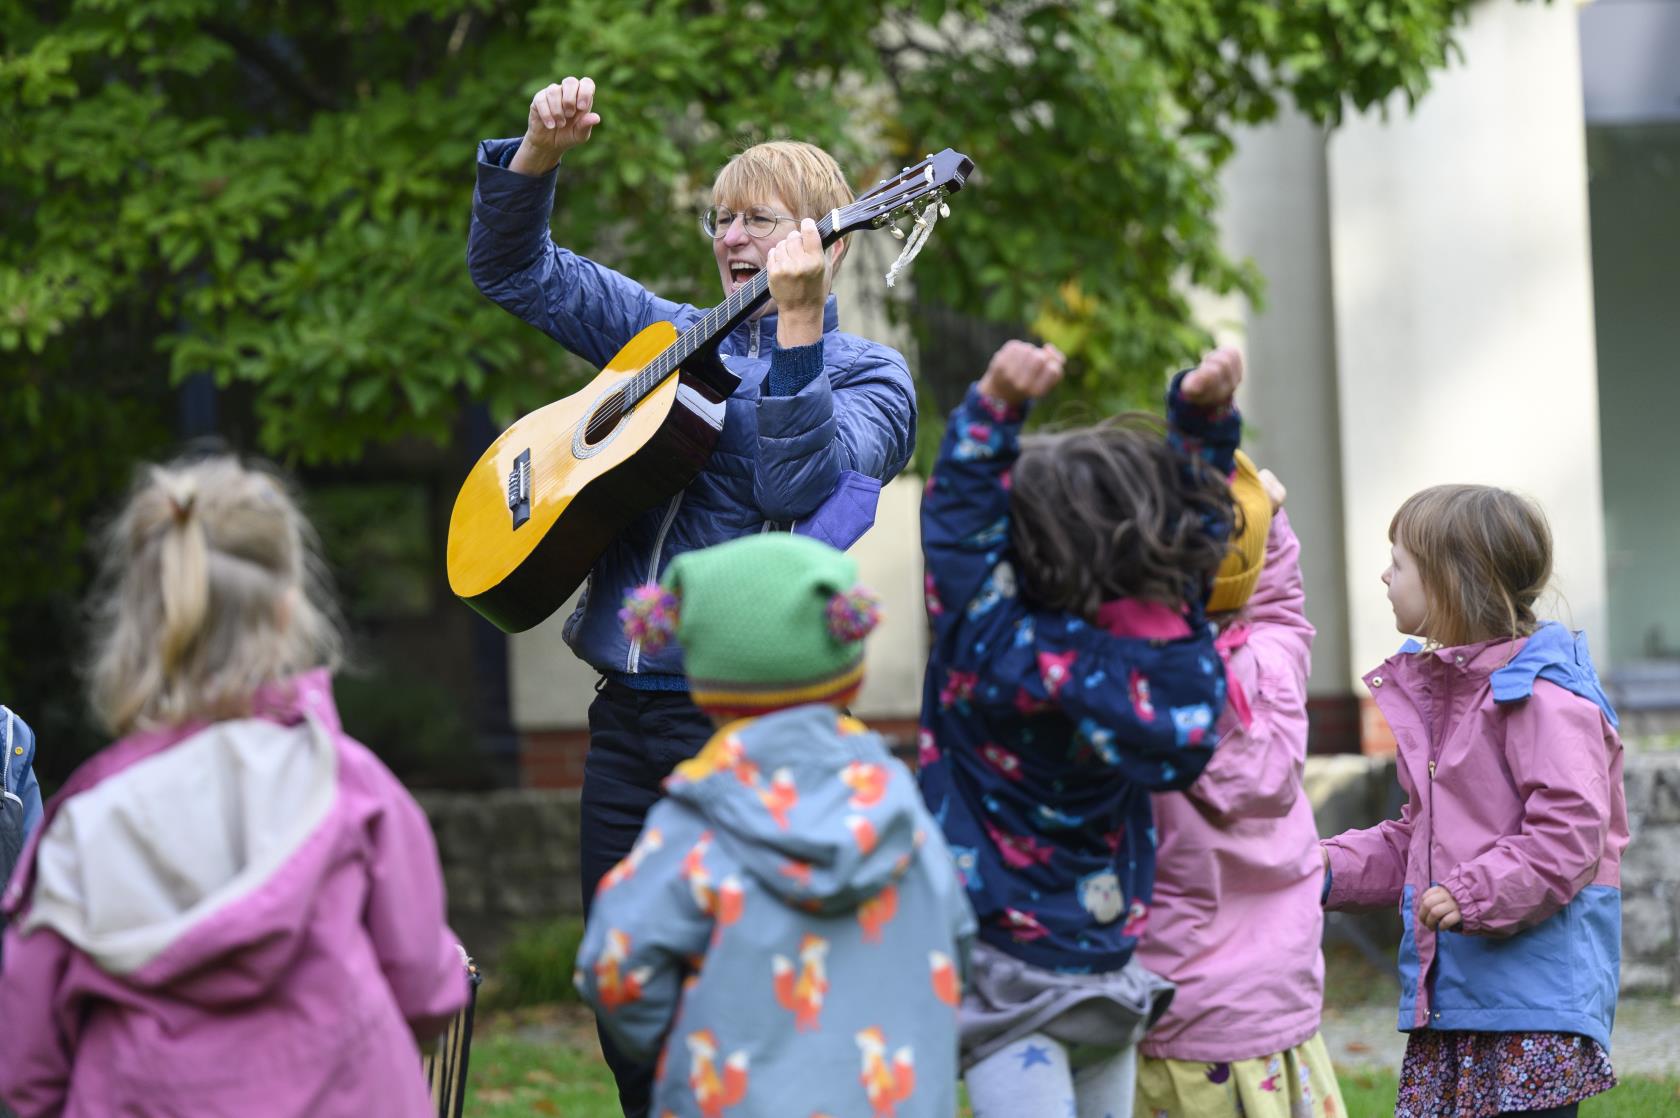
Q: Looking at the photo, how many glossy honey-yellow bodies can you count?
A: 1